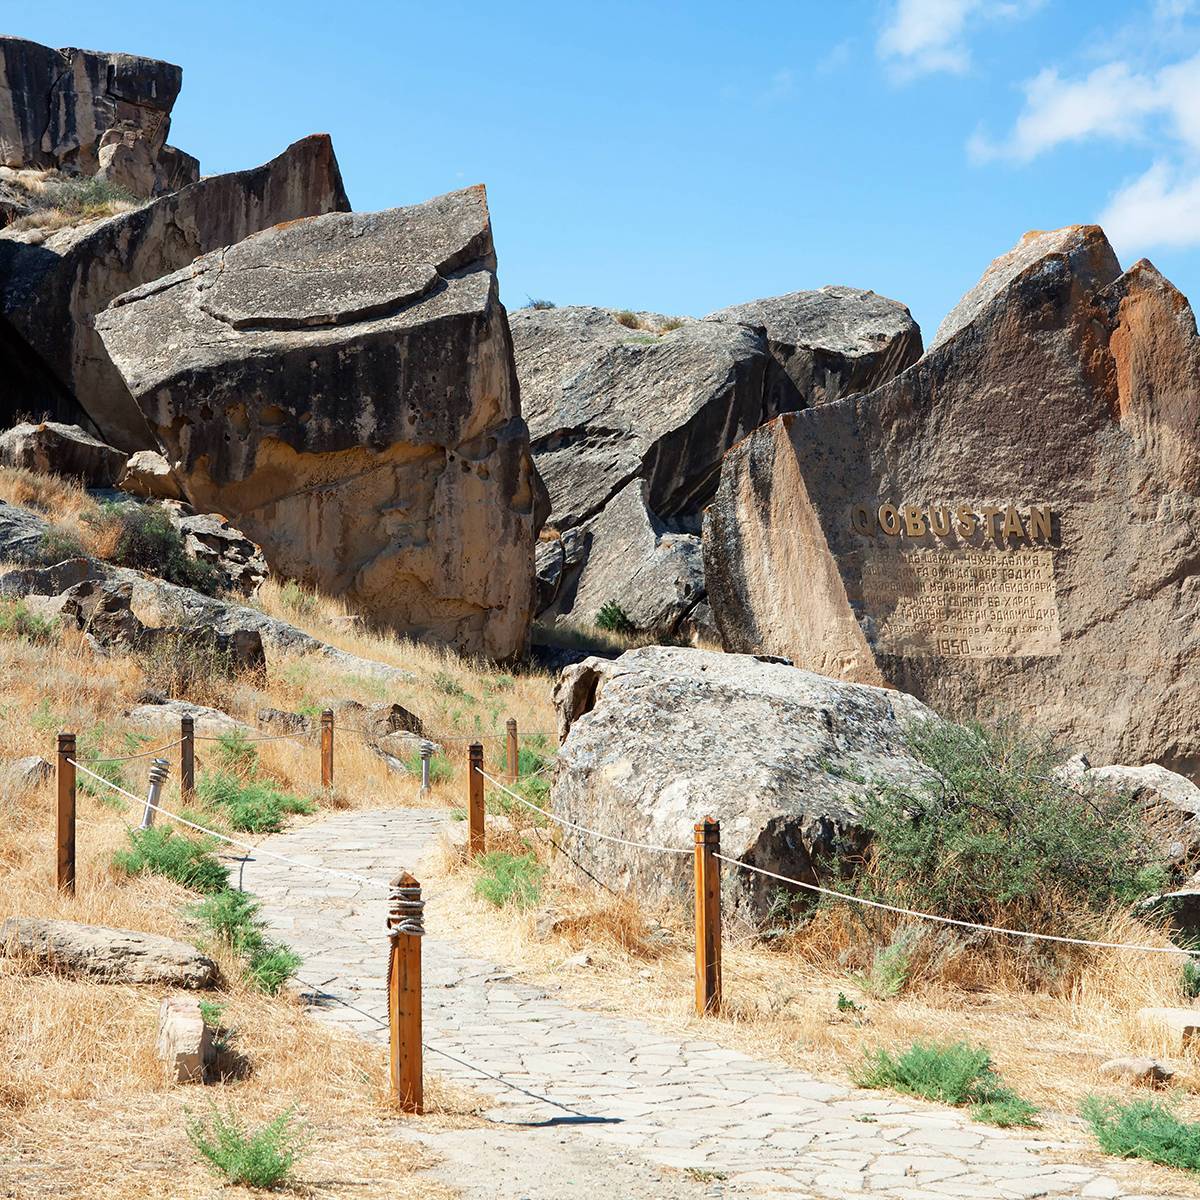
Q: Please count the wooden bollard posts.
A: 7